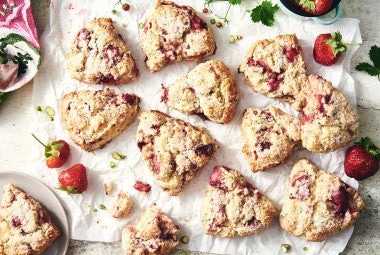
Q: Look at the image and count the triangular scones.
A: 12